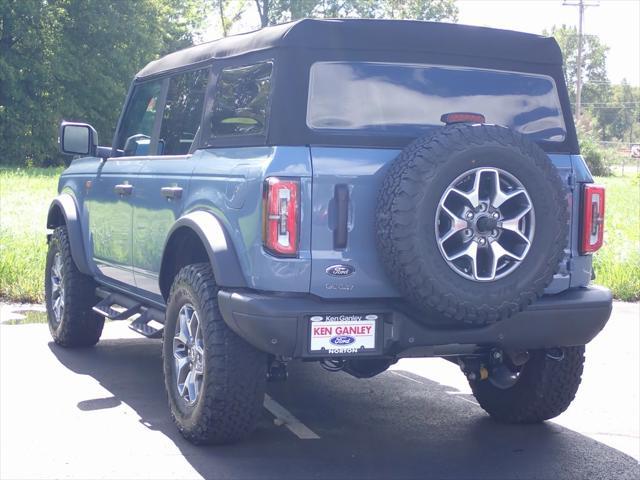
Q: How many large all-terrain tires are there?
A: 4